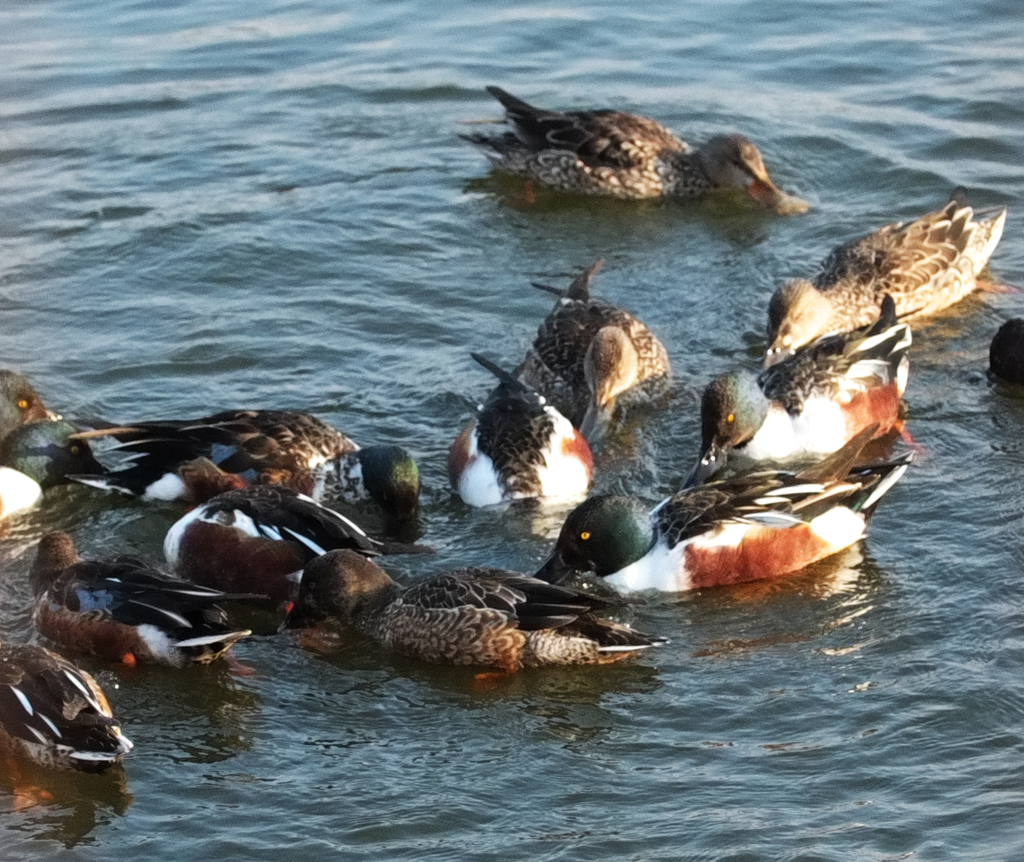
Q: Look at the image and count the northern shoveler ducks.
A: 14